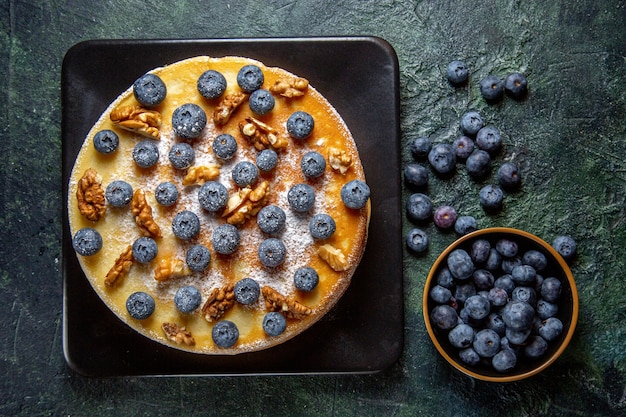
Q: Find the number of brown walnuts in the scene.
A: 15